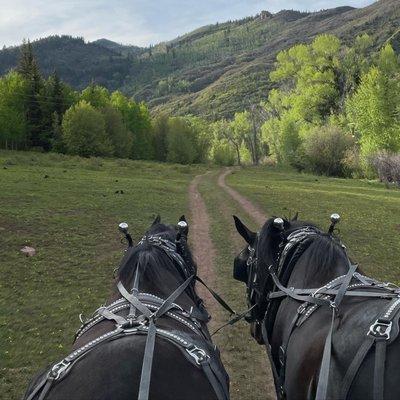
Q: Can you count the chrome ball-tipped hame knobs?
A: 4